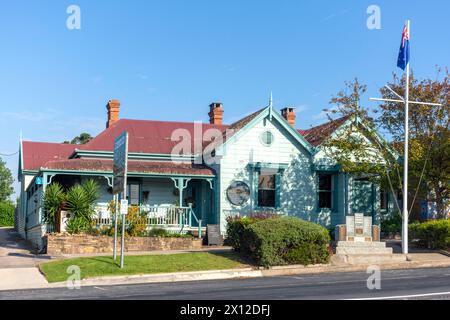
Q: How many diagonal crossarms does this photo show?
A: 1